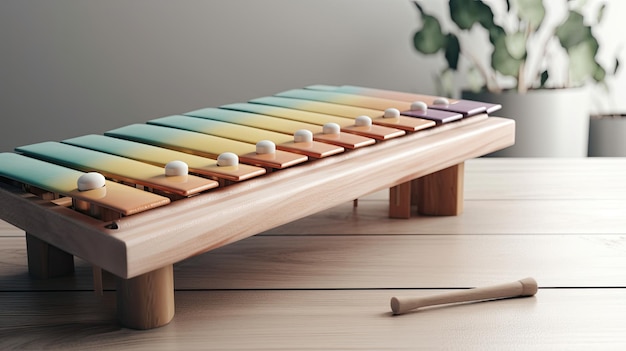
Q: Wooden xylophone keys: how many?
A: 11